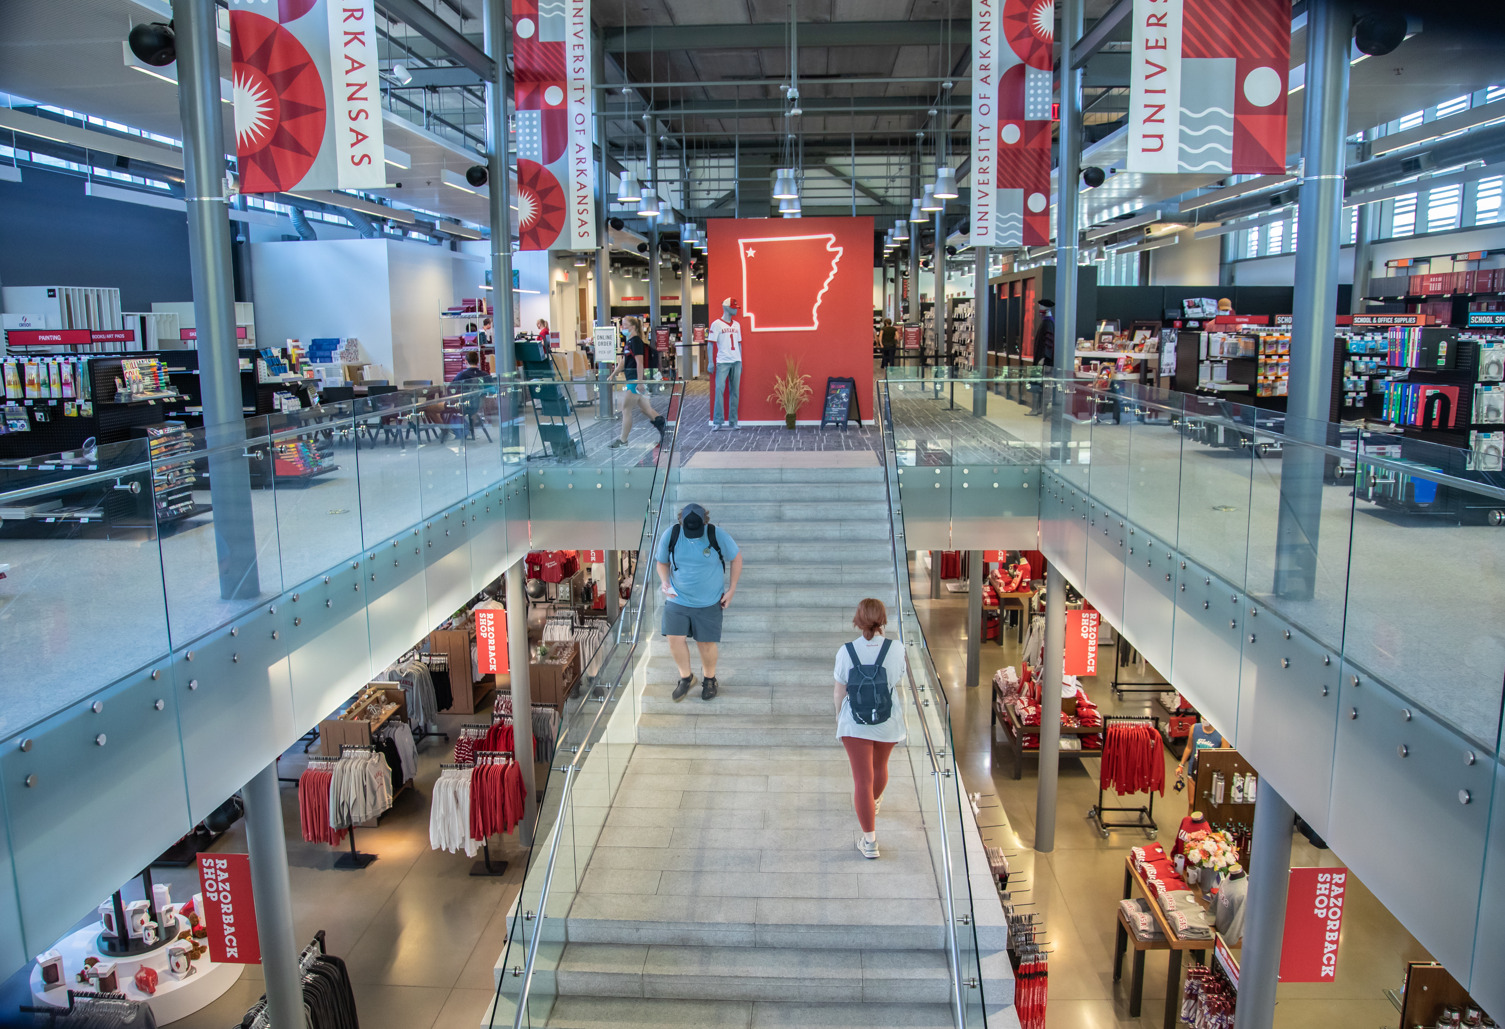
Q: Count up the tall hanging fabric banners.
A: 4